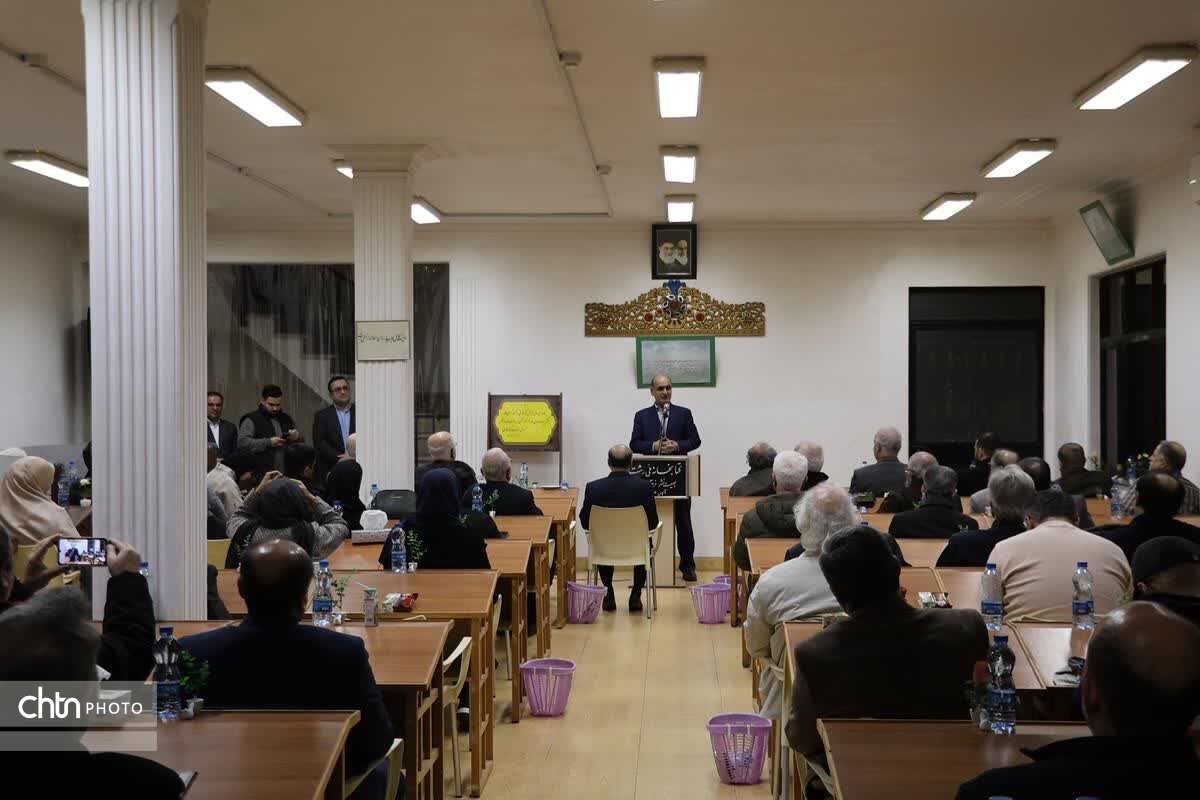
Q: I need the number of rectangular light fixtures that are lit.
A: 10